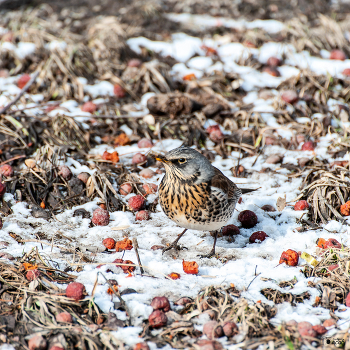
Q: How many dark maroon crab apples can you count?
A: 3